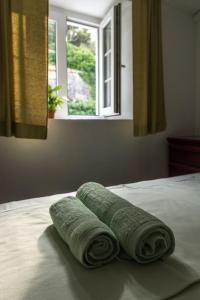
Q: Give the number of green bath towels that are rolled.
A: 2